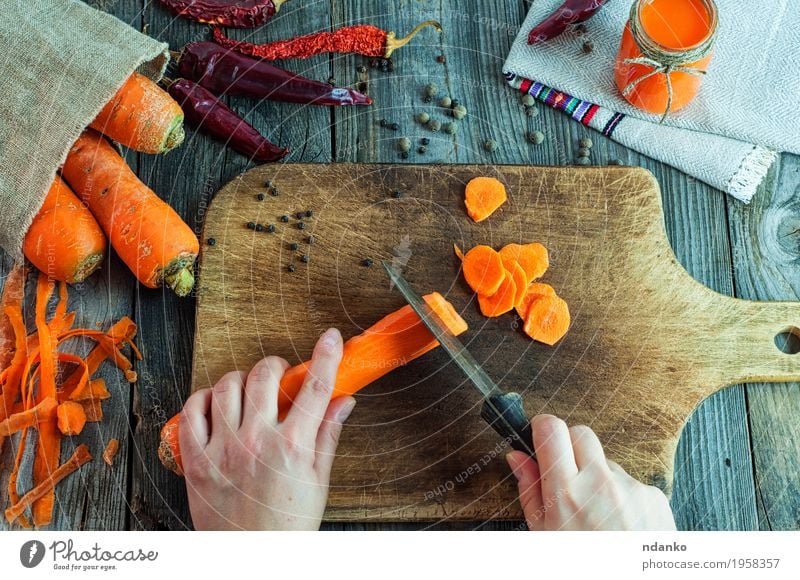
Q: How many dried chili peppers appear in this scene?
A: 5